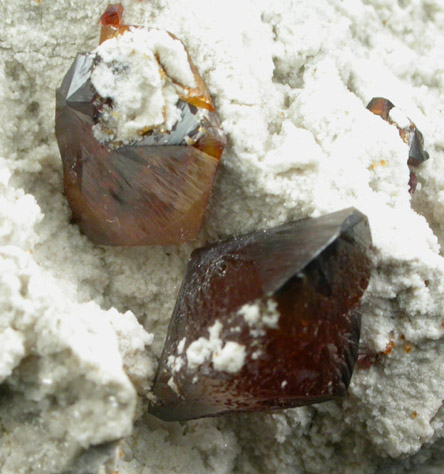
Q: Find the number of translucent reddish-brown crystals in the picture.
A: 3